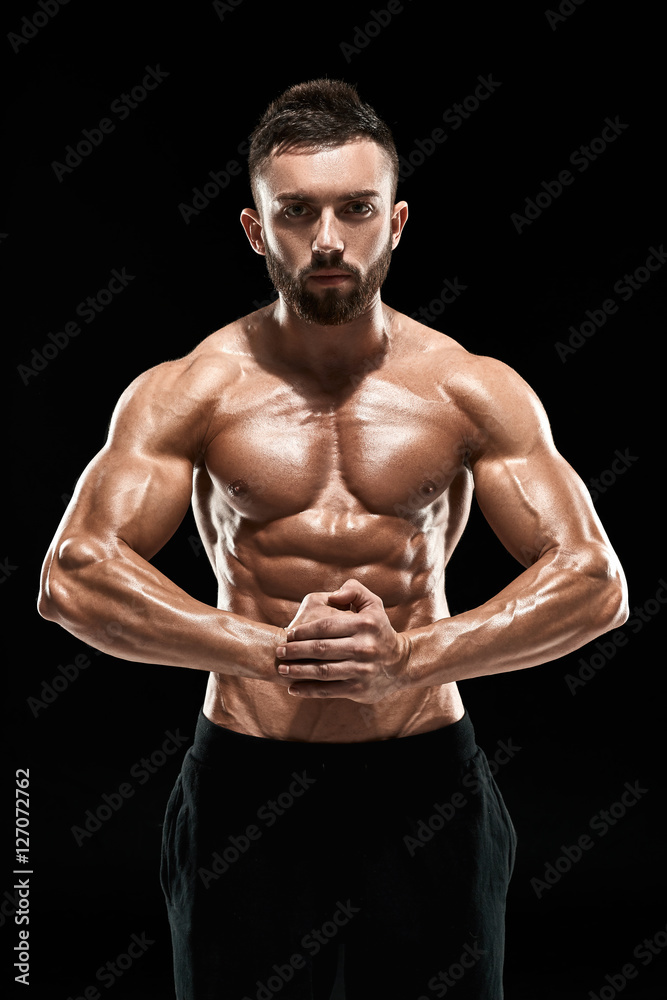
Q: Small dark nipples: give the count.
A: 2